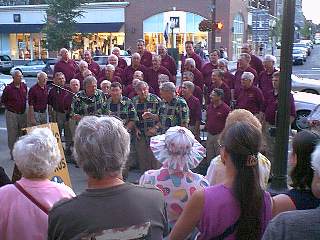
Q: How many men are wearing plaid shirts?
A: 4